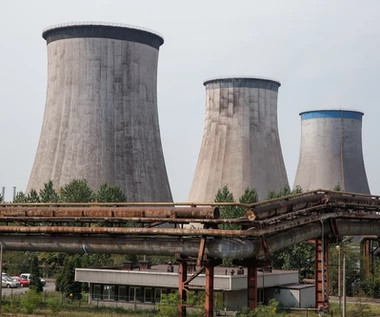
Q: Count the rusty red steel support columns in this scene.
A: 4